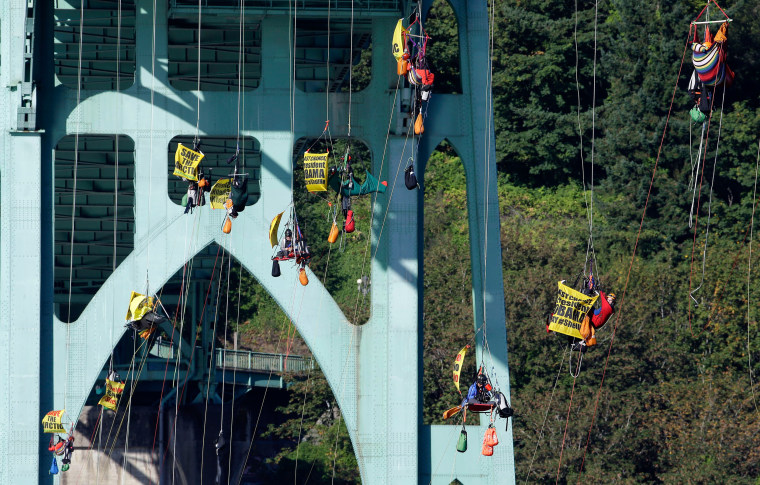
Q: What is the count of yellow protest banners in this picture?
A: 10